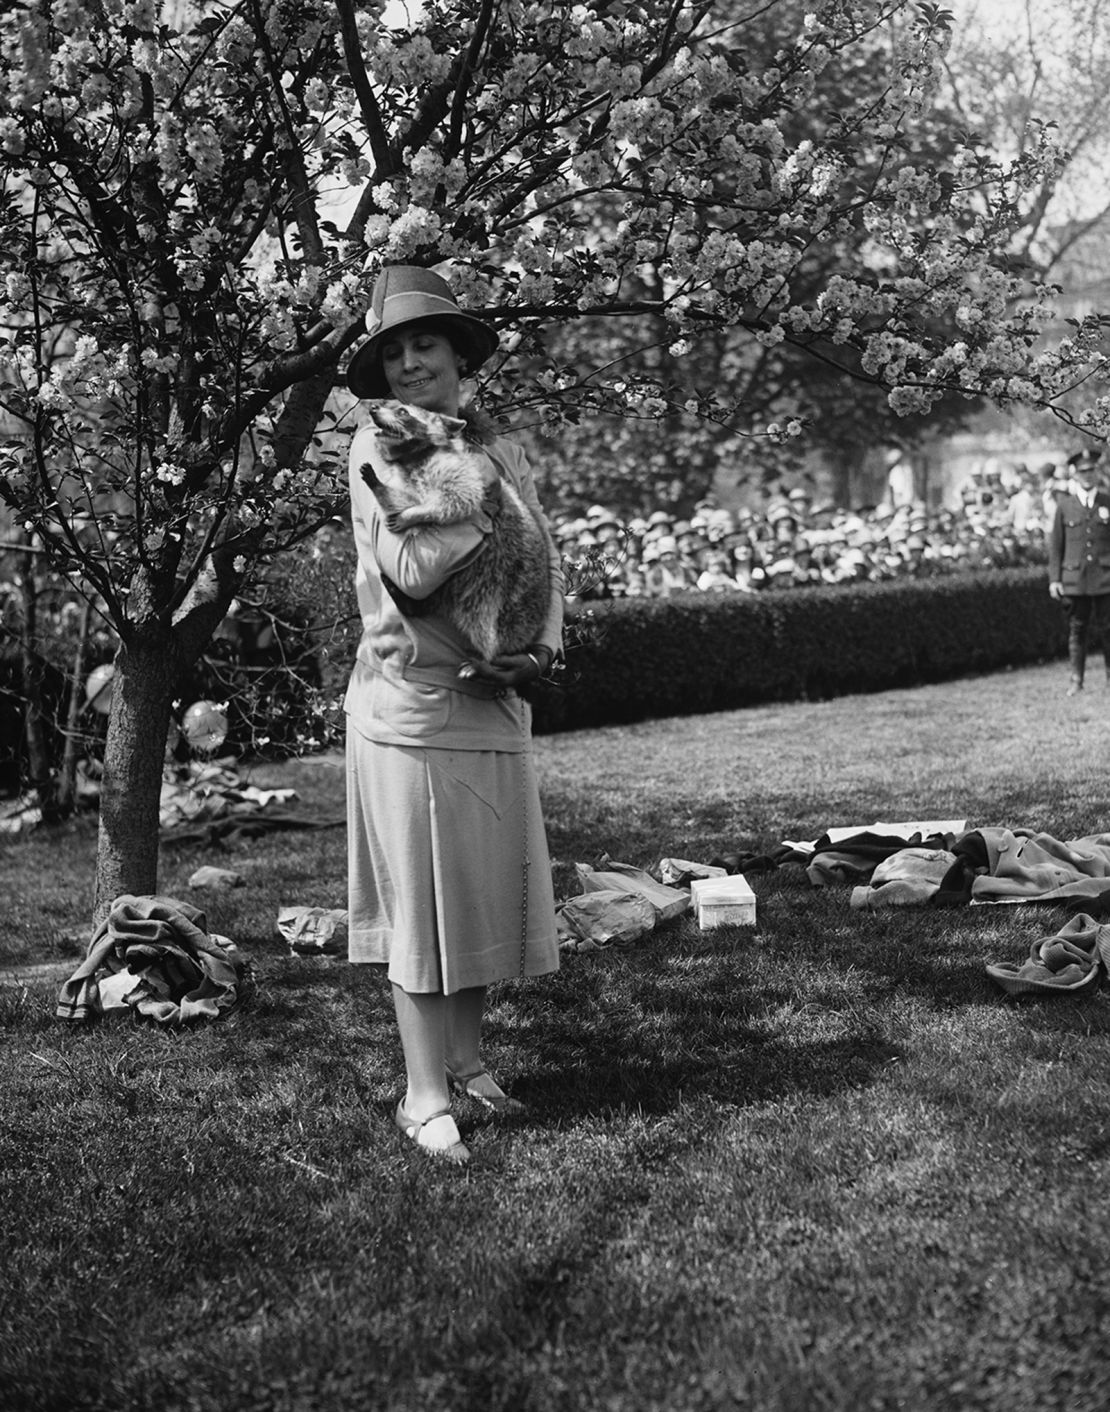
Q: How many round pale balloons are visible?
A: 2